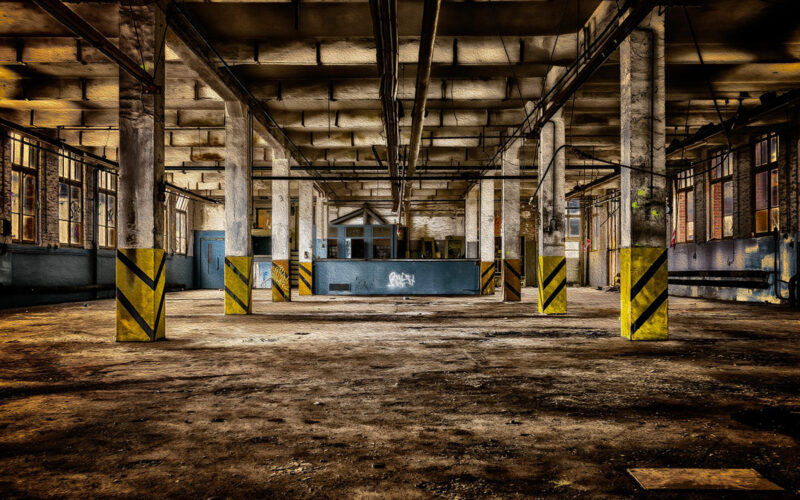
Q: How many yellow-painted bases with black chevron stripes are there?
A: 8